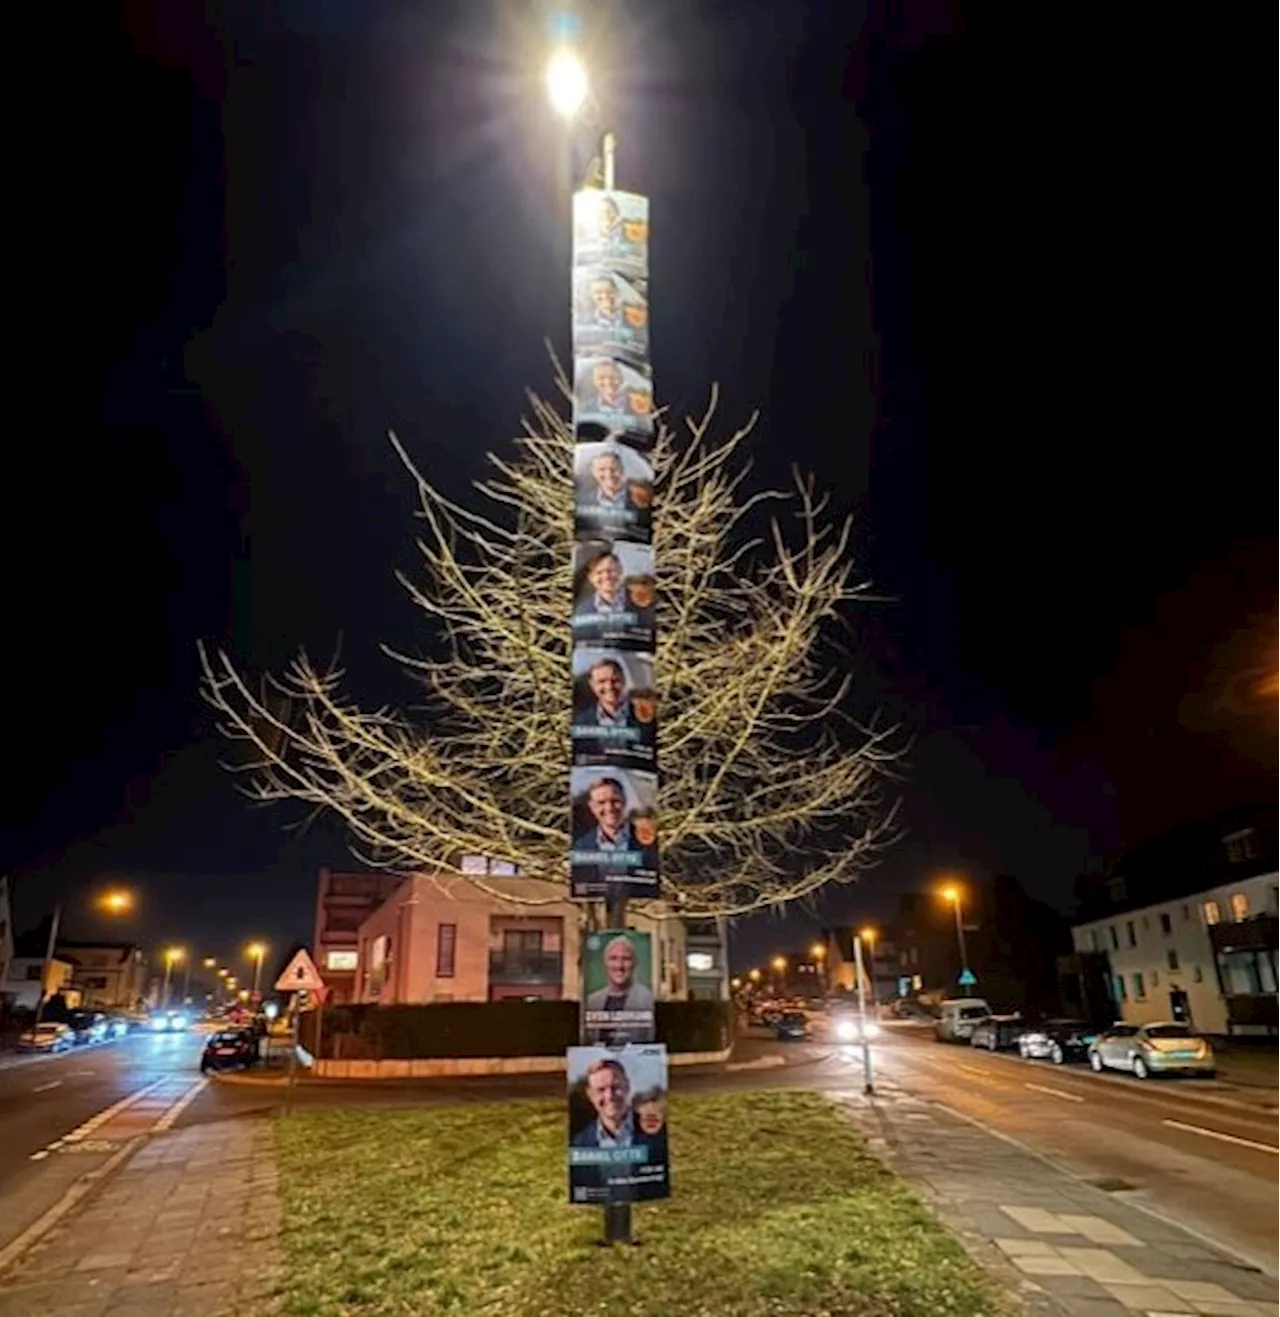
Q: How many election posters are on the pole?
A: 9